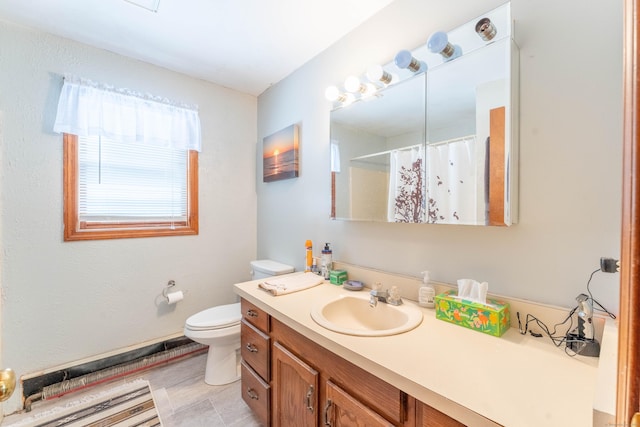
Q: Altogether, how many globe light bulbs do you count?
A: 5